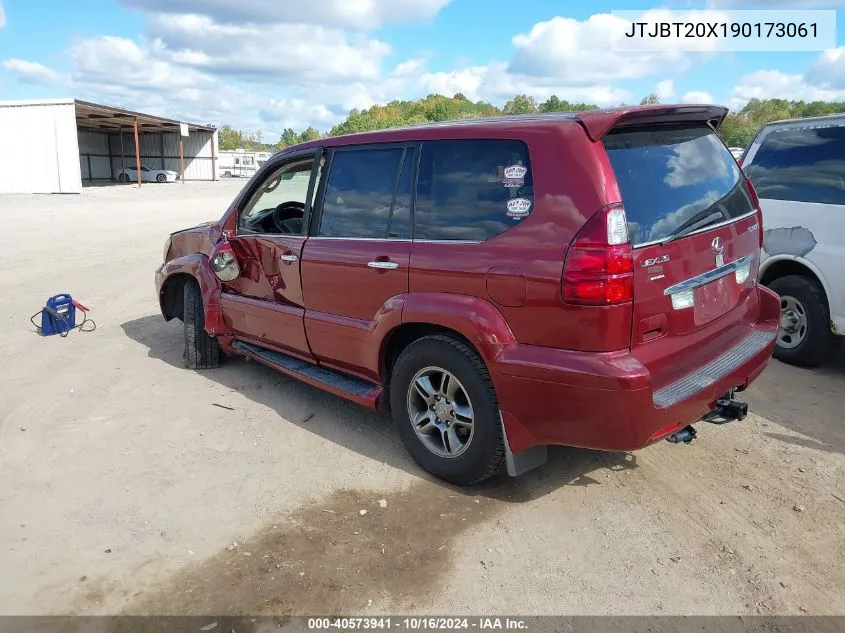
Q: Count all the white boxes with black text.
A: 1